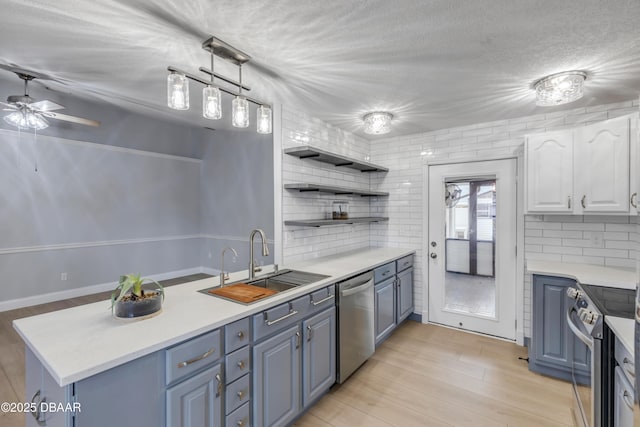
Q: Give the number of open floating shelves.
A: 3